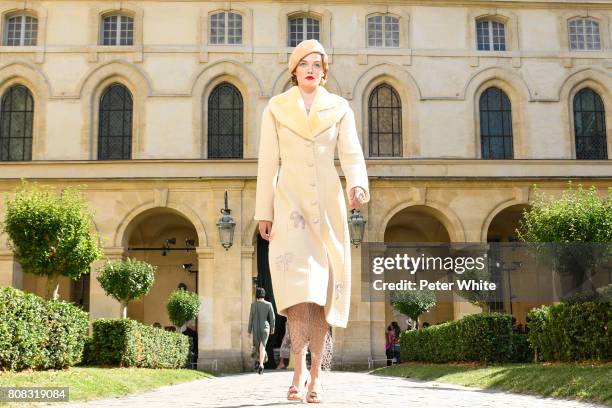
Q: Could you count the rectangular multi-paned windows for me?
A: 7